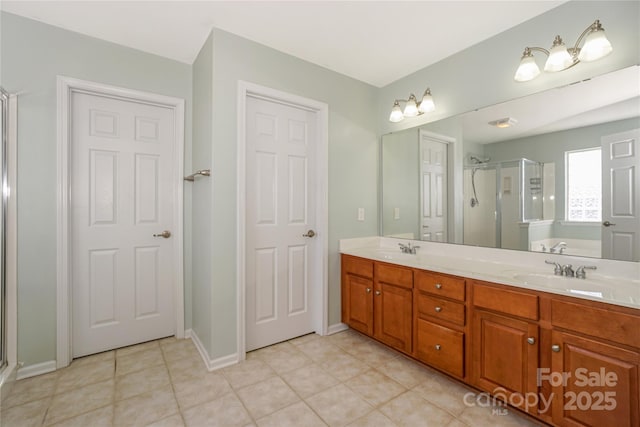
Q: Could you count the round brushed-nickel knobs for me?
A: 7